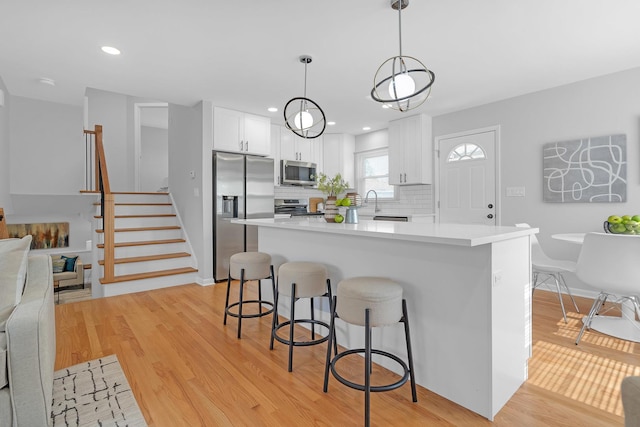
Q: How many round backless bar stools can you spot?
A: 3